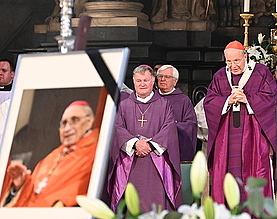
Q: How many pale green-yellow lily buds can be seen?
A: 5